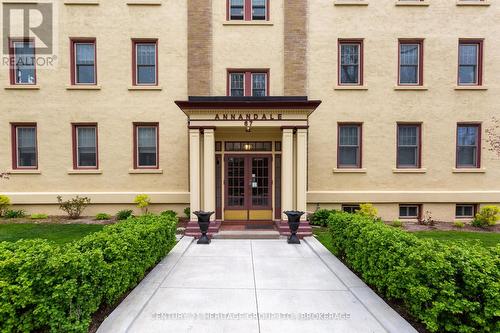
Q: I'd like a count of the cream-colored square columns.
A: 4